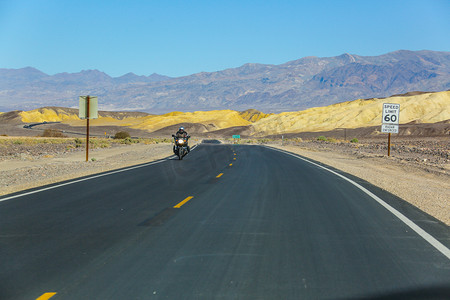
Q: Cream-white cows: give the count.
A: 0